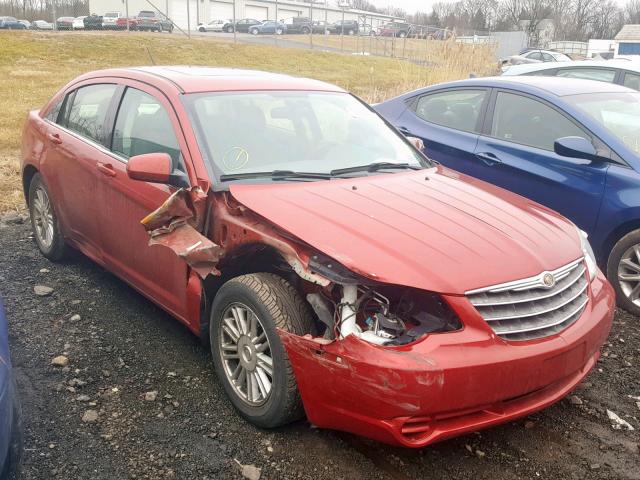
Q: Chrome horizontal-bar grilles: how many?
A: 1